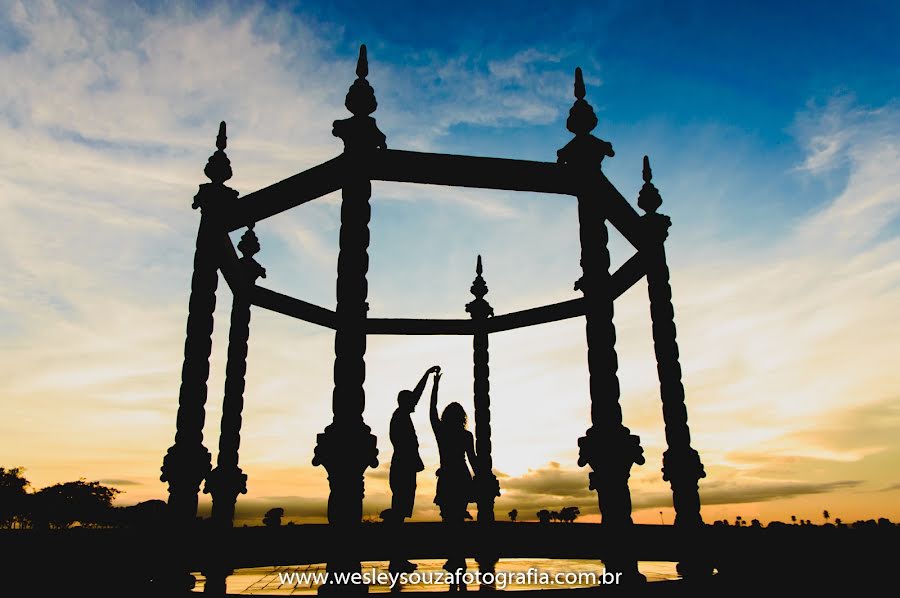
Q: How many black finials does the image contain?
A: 6